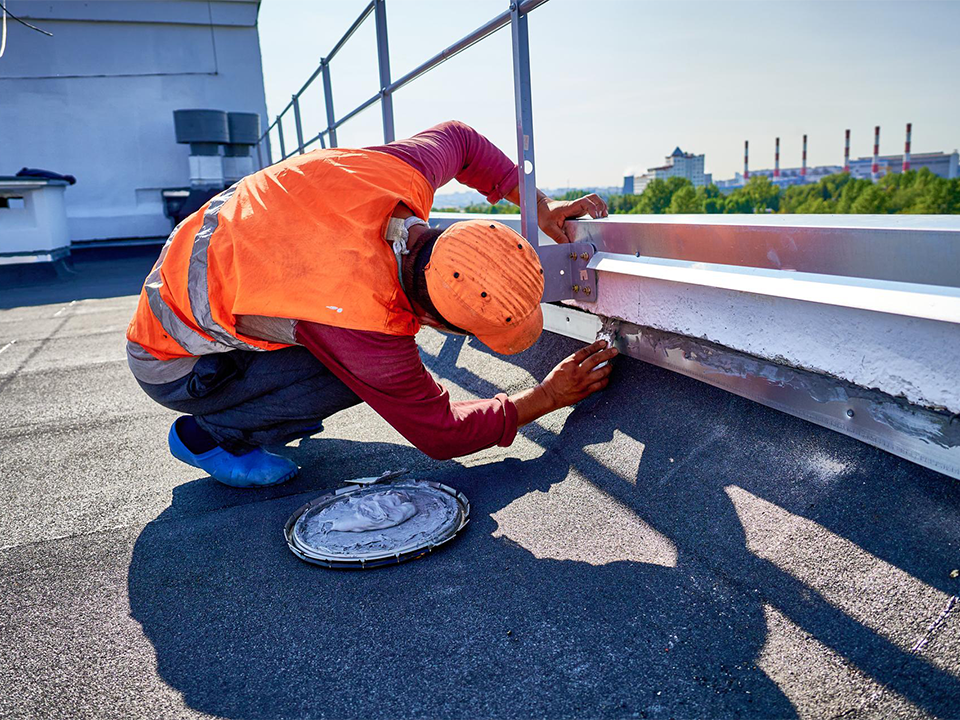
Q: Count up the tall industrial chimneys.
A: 6